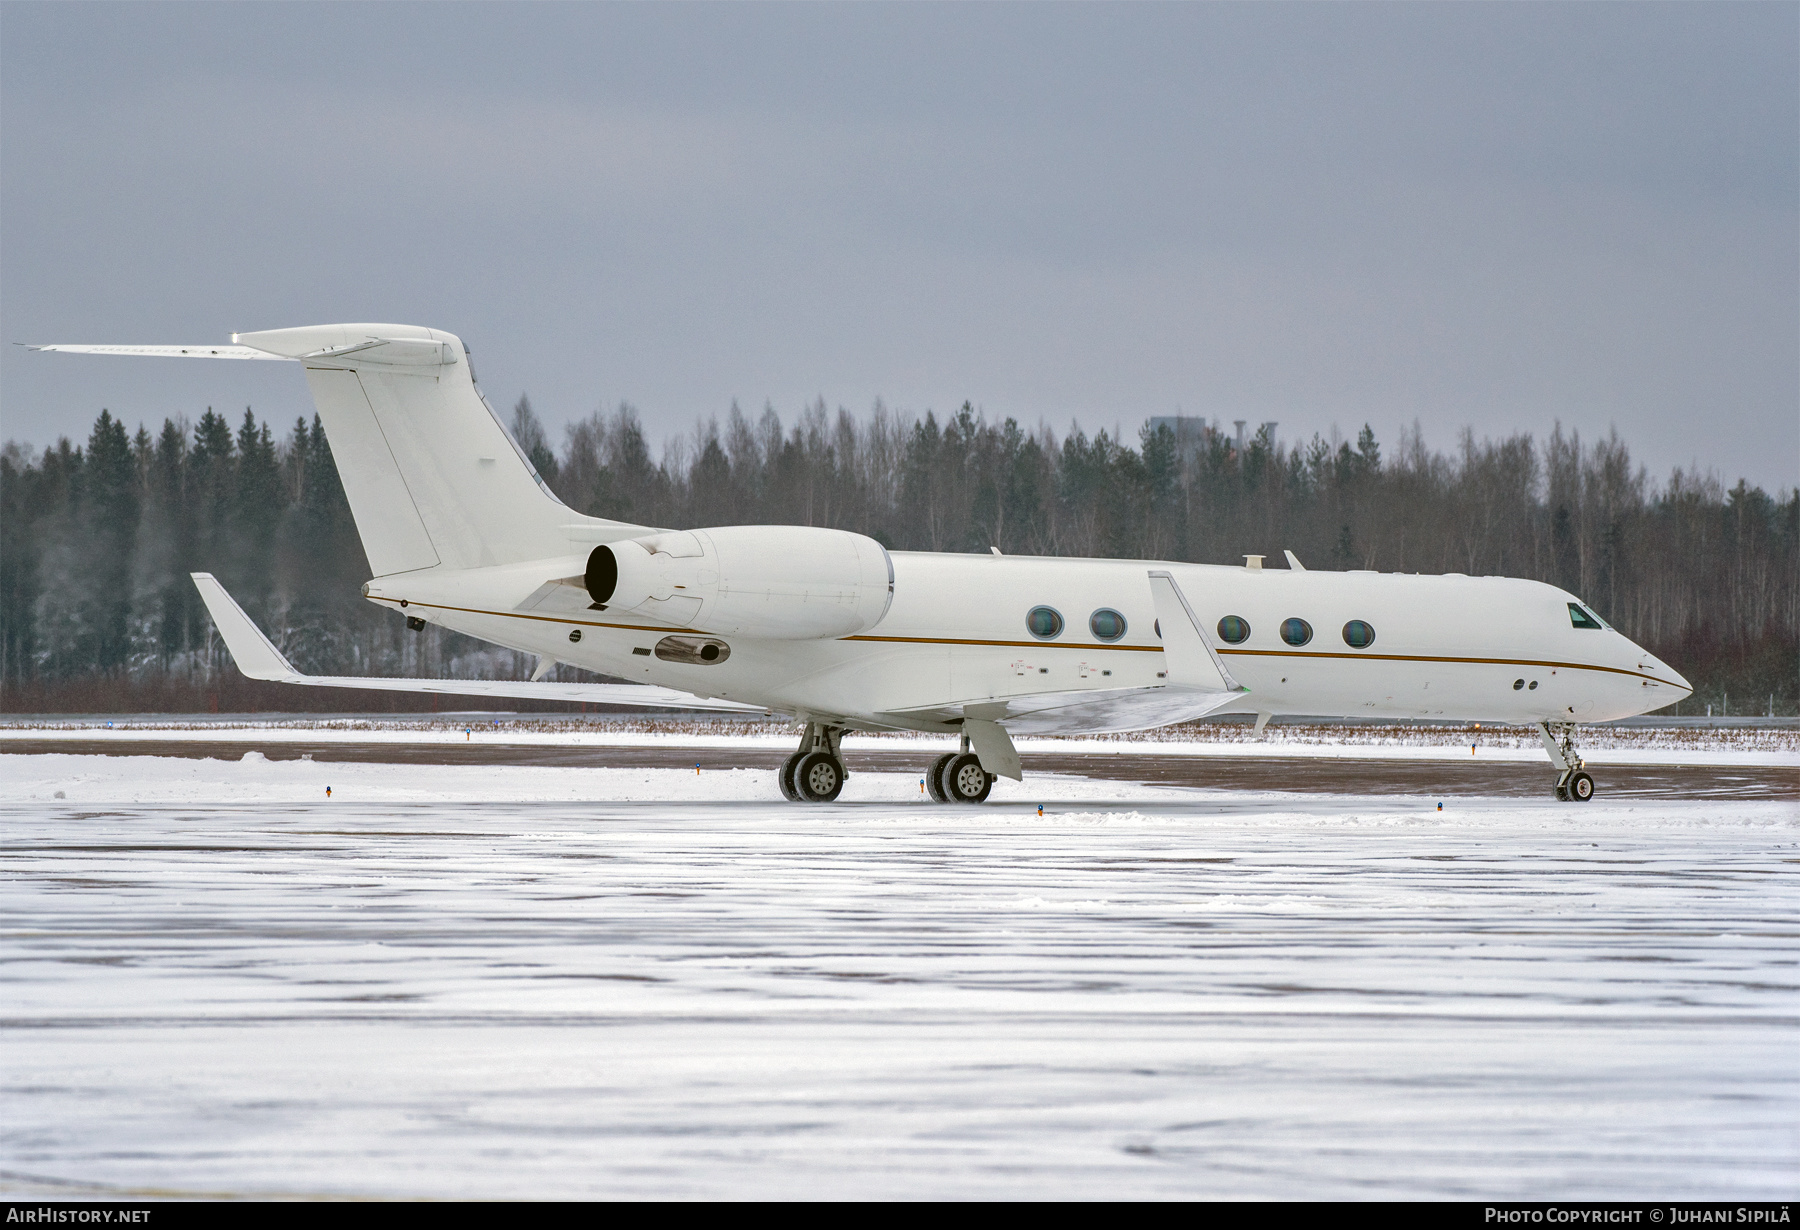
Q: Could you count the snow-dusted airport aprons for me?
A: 1